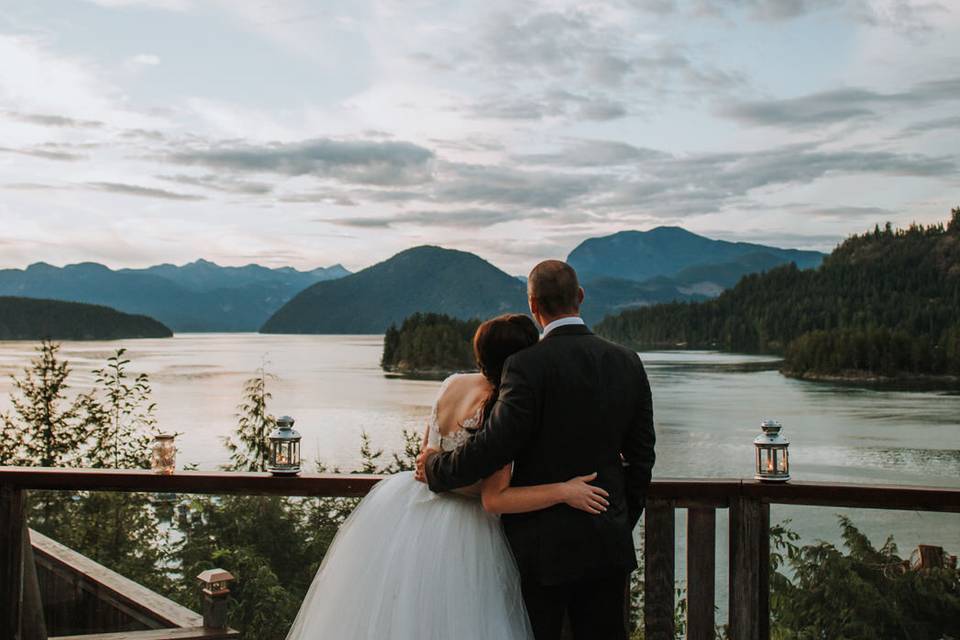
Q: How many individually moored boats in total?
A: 0